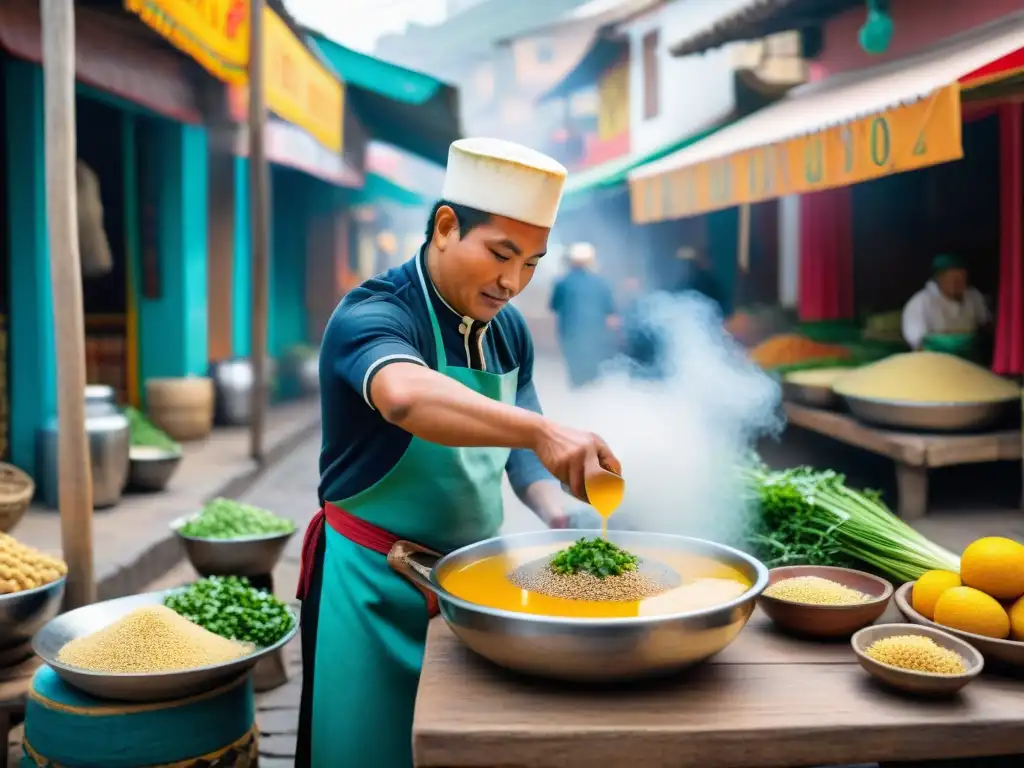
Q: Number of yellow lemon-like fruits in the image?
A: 4